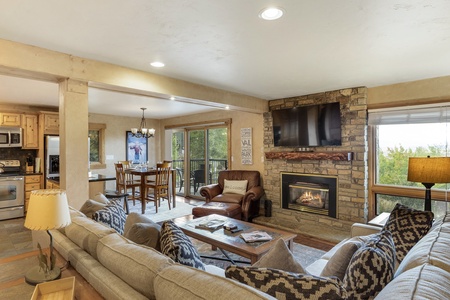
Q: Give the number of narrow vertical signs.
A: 1